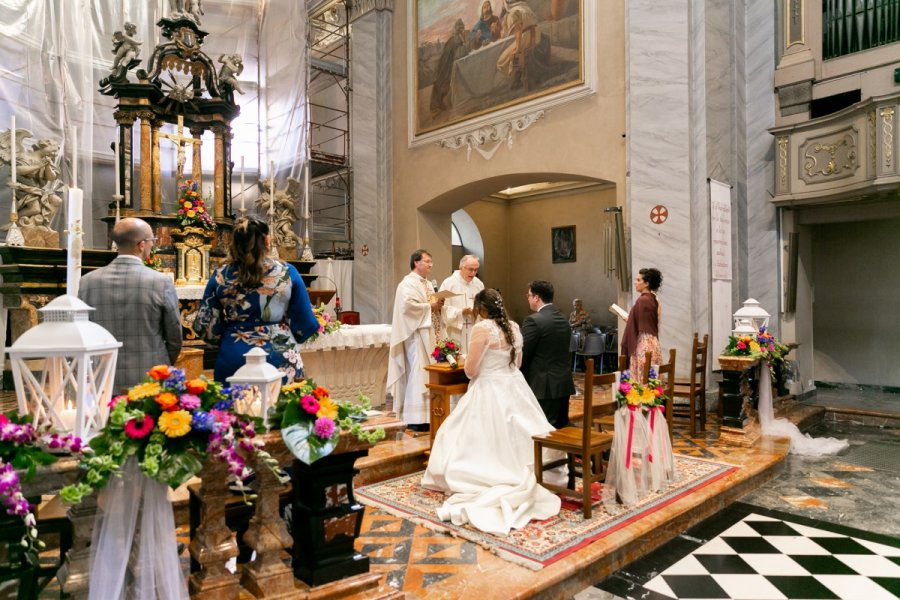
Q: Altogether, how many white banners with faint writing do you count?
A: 1